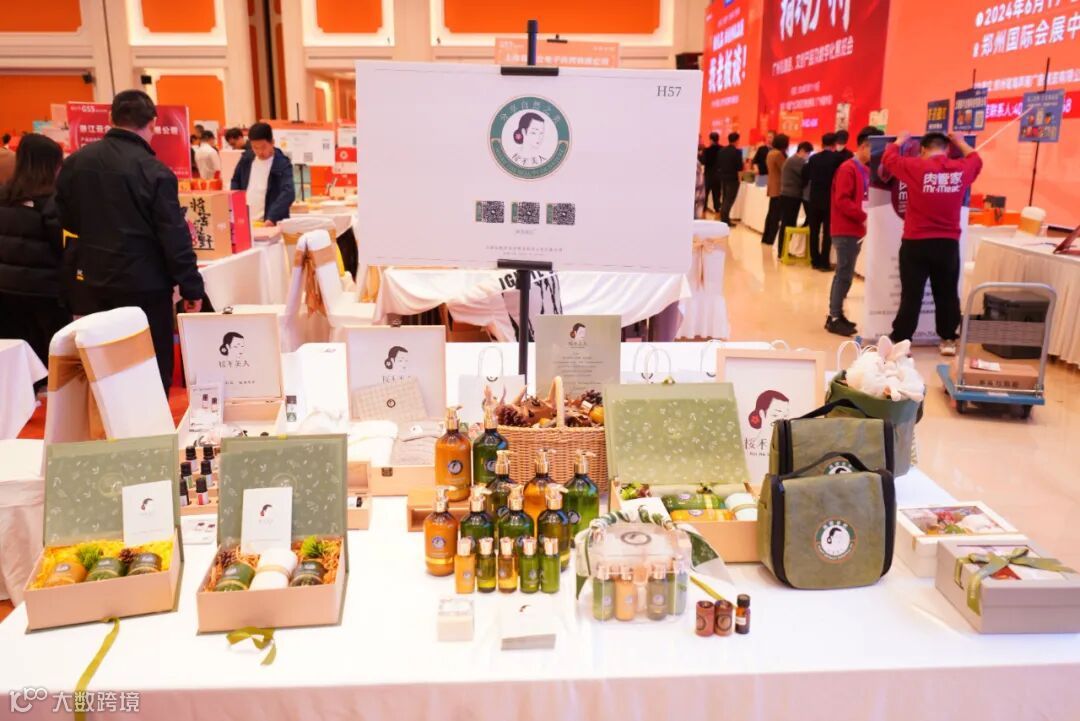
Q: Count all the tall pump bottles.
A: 9